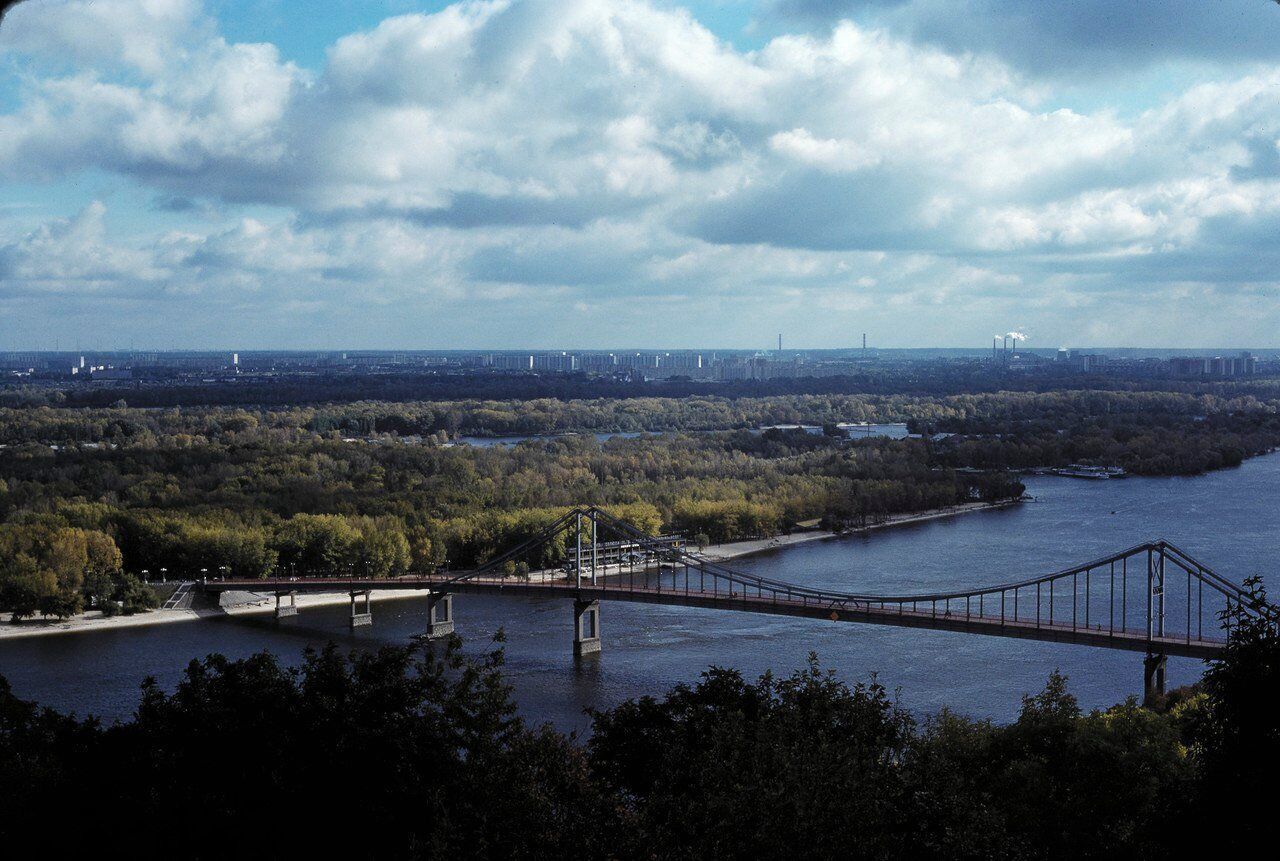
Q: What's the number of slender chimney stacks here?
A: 5